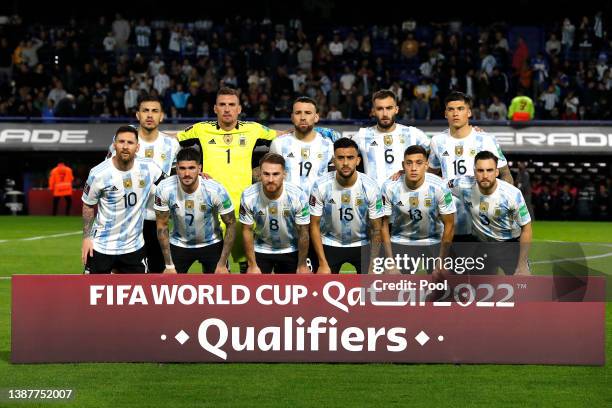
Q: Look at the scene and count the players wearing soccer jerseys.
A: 11